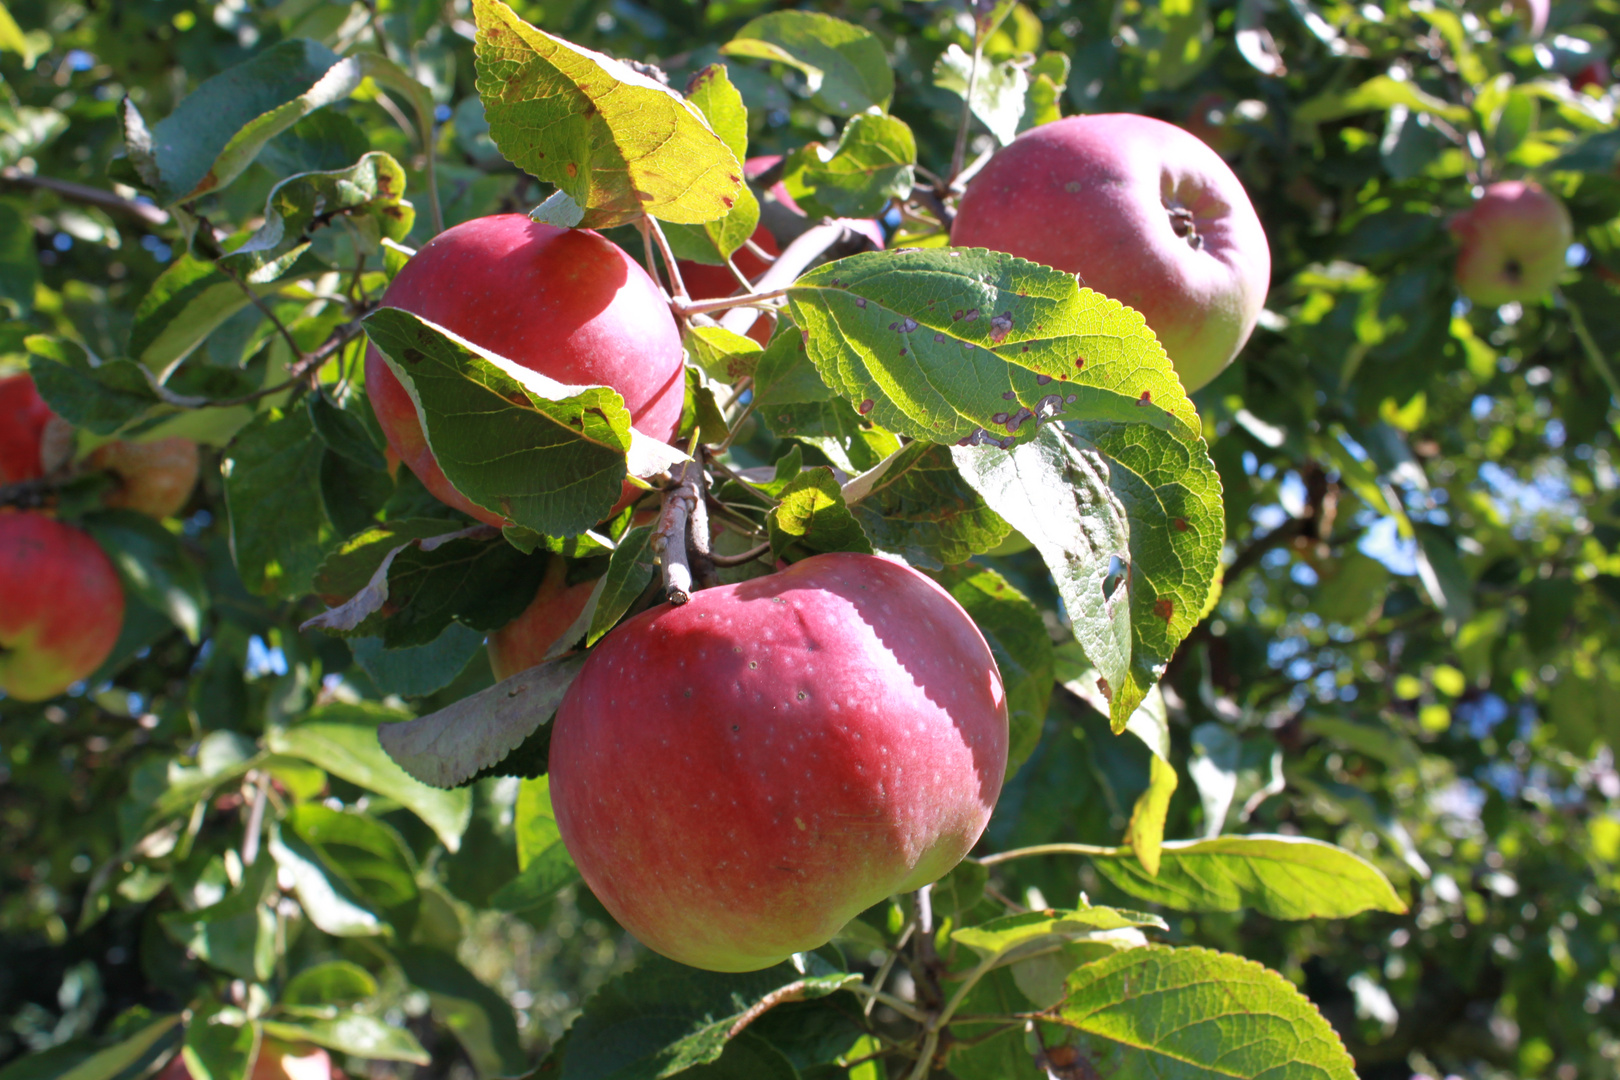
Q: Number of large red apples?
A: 3